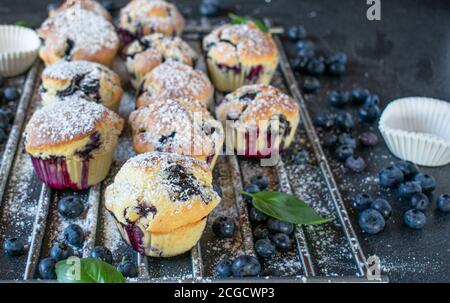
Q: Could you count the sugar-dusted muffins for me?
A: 11